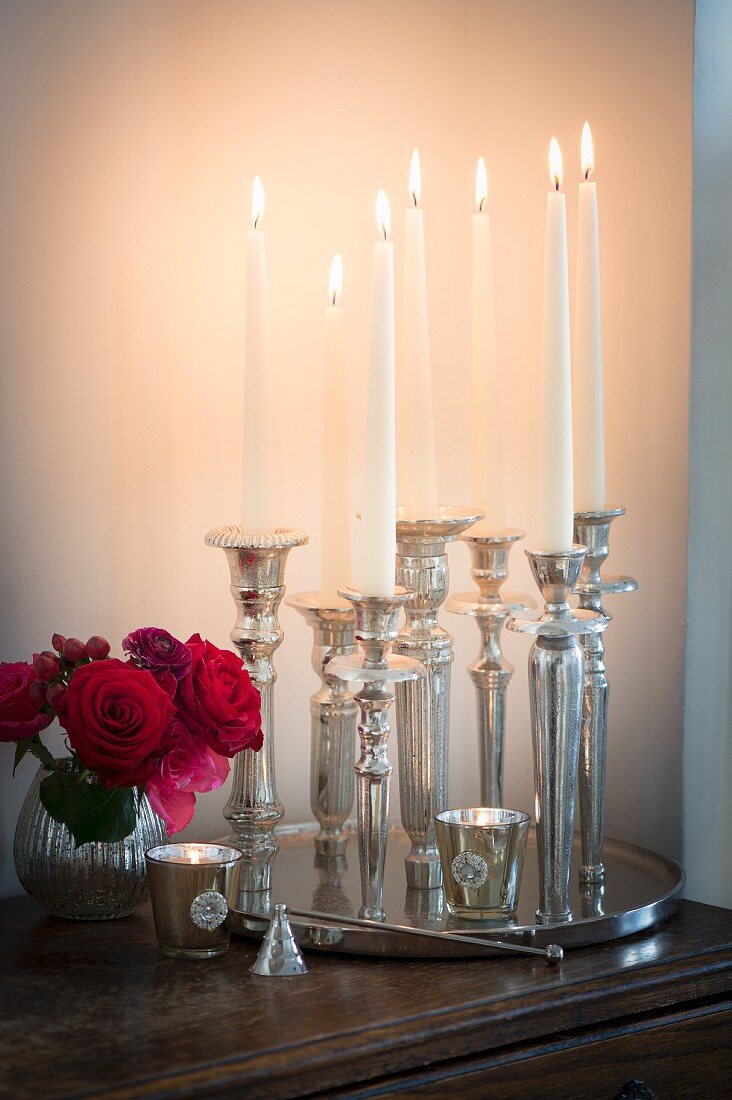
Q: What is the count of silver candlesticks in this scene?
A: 7